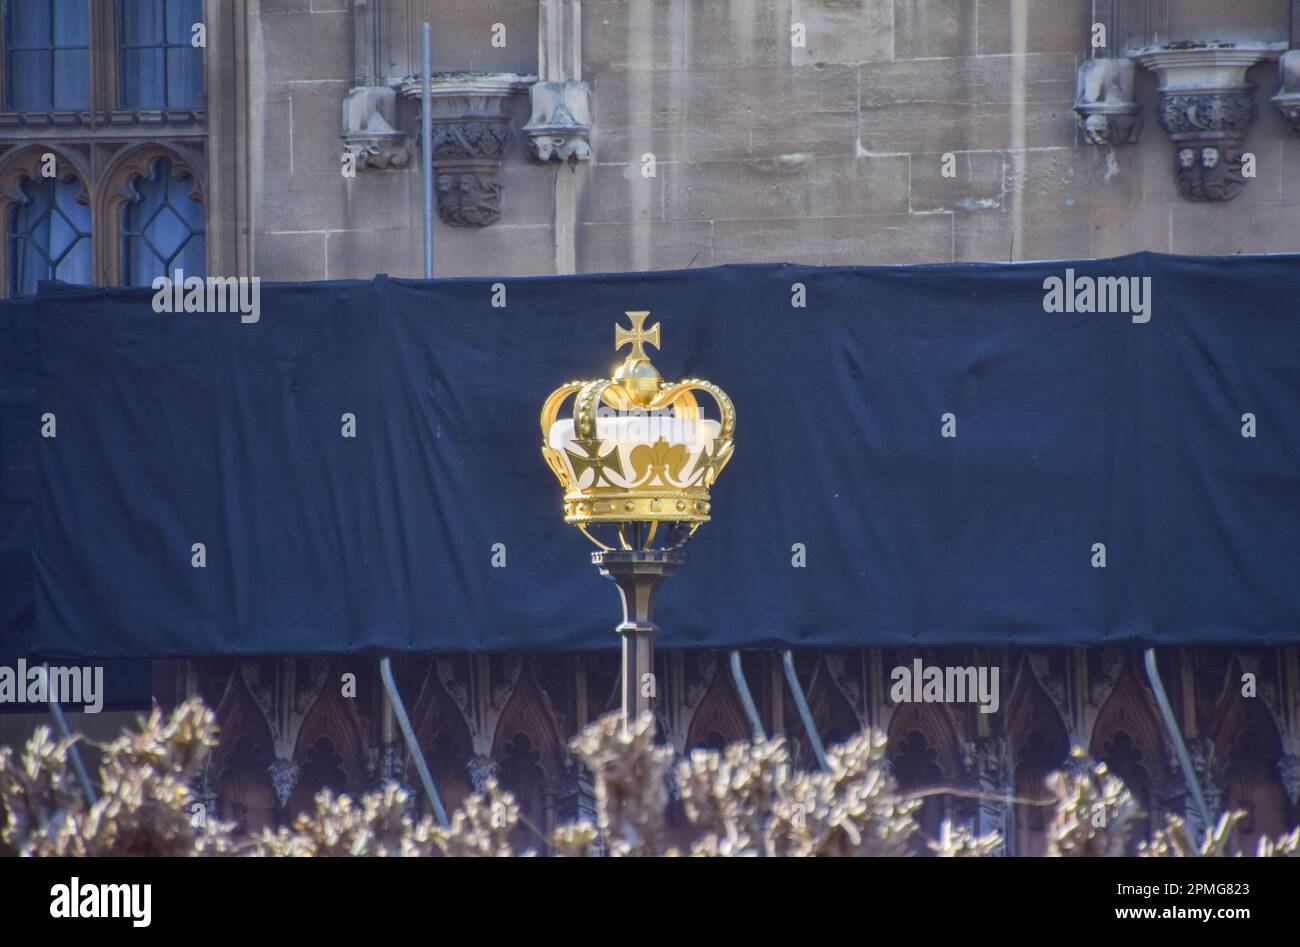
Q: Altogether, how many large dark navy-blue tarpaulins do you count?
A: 1